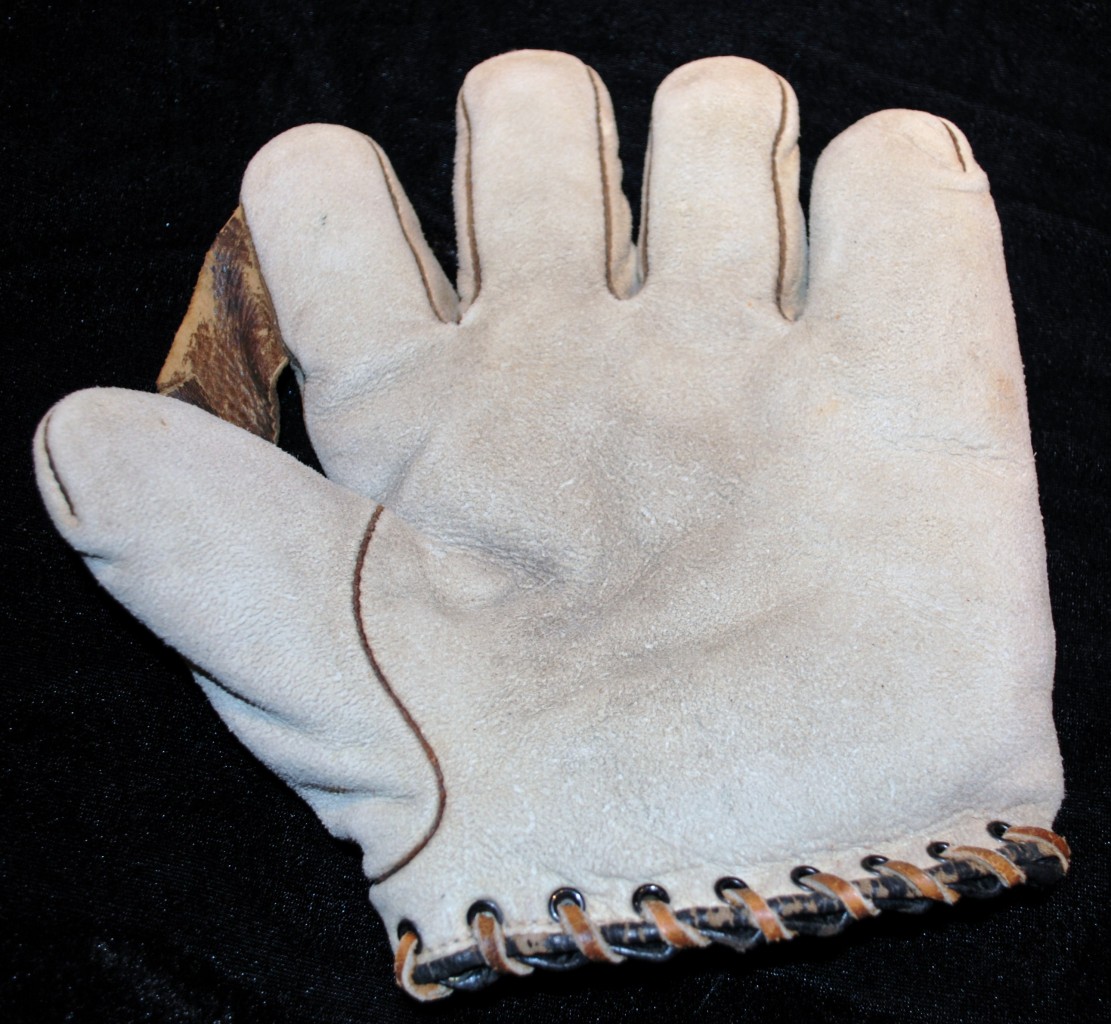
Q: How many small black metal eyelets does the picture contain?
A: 9